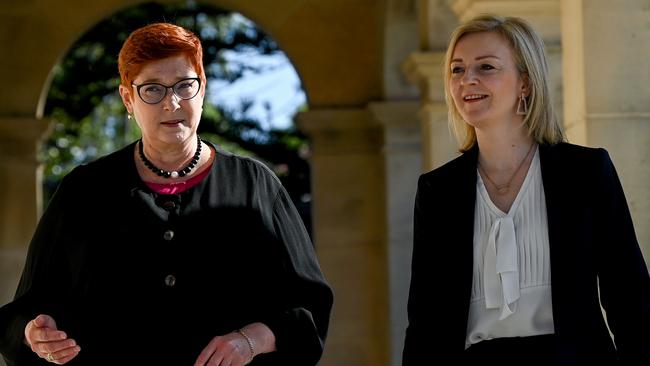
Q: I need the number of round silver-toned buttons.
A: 2